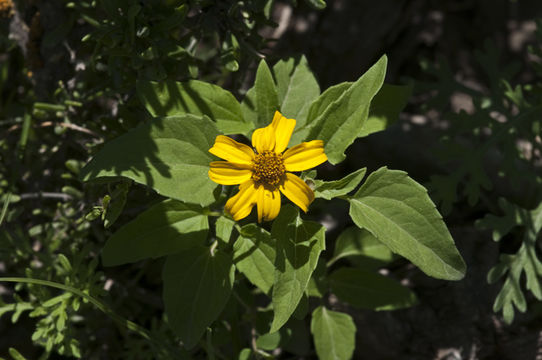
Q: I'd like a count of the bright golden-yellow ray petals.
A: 8